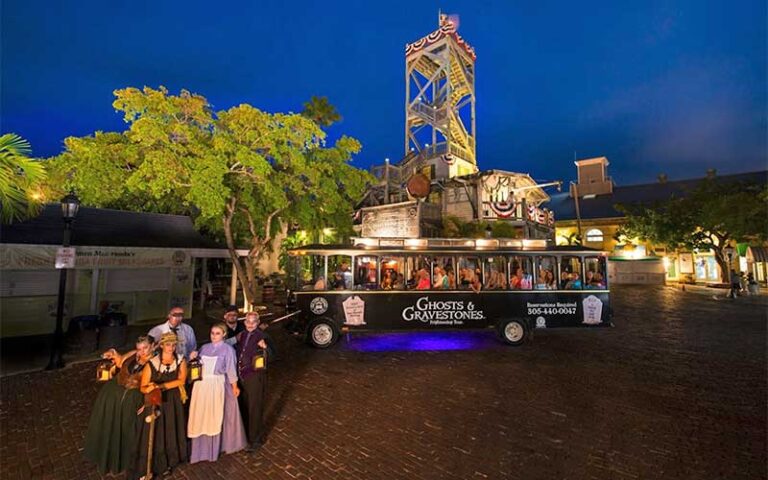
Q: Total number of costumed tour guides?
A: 6